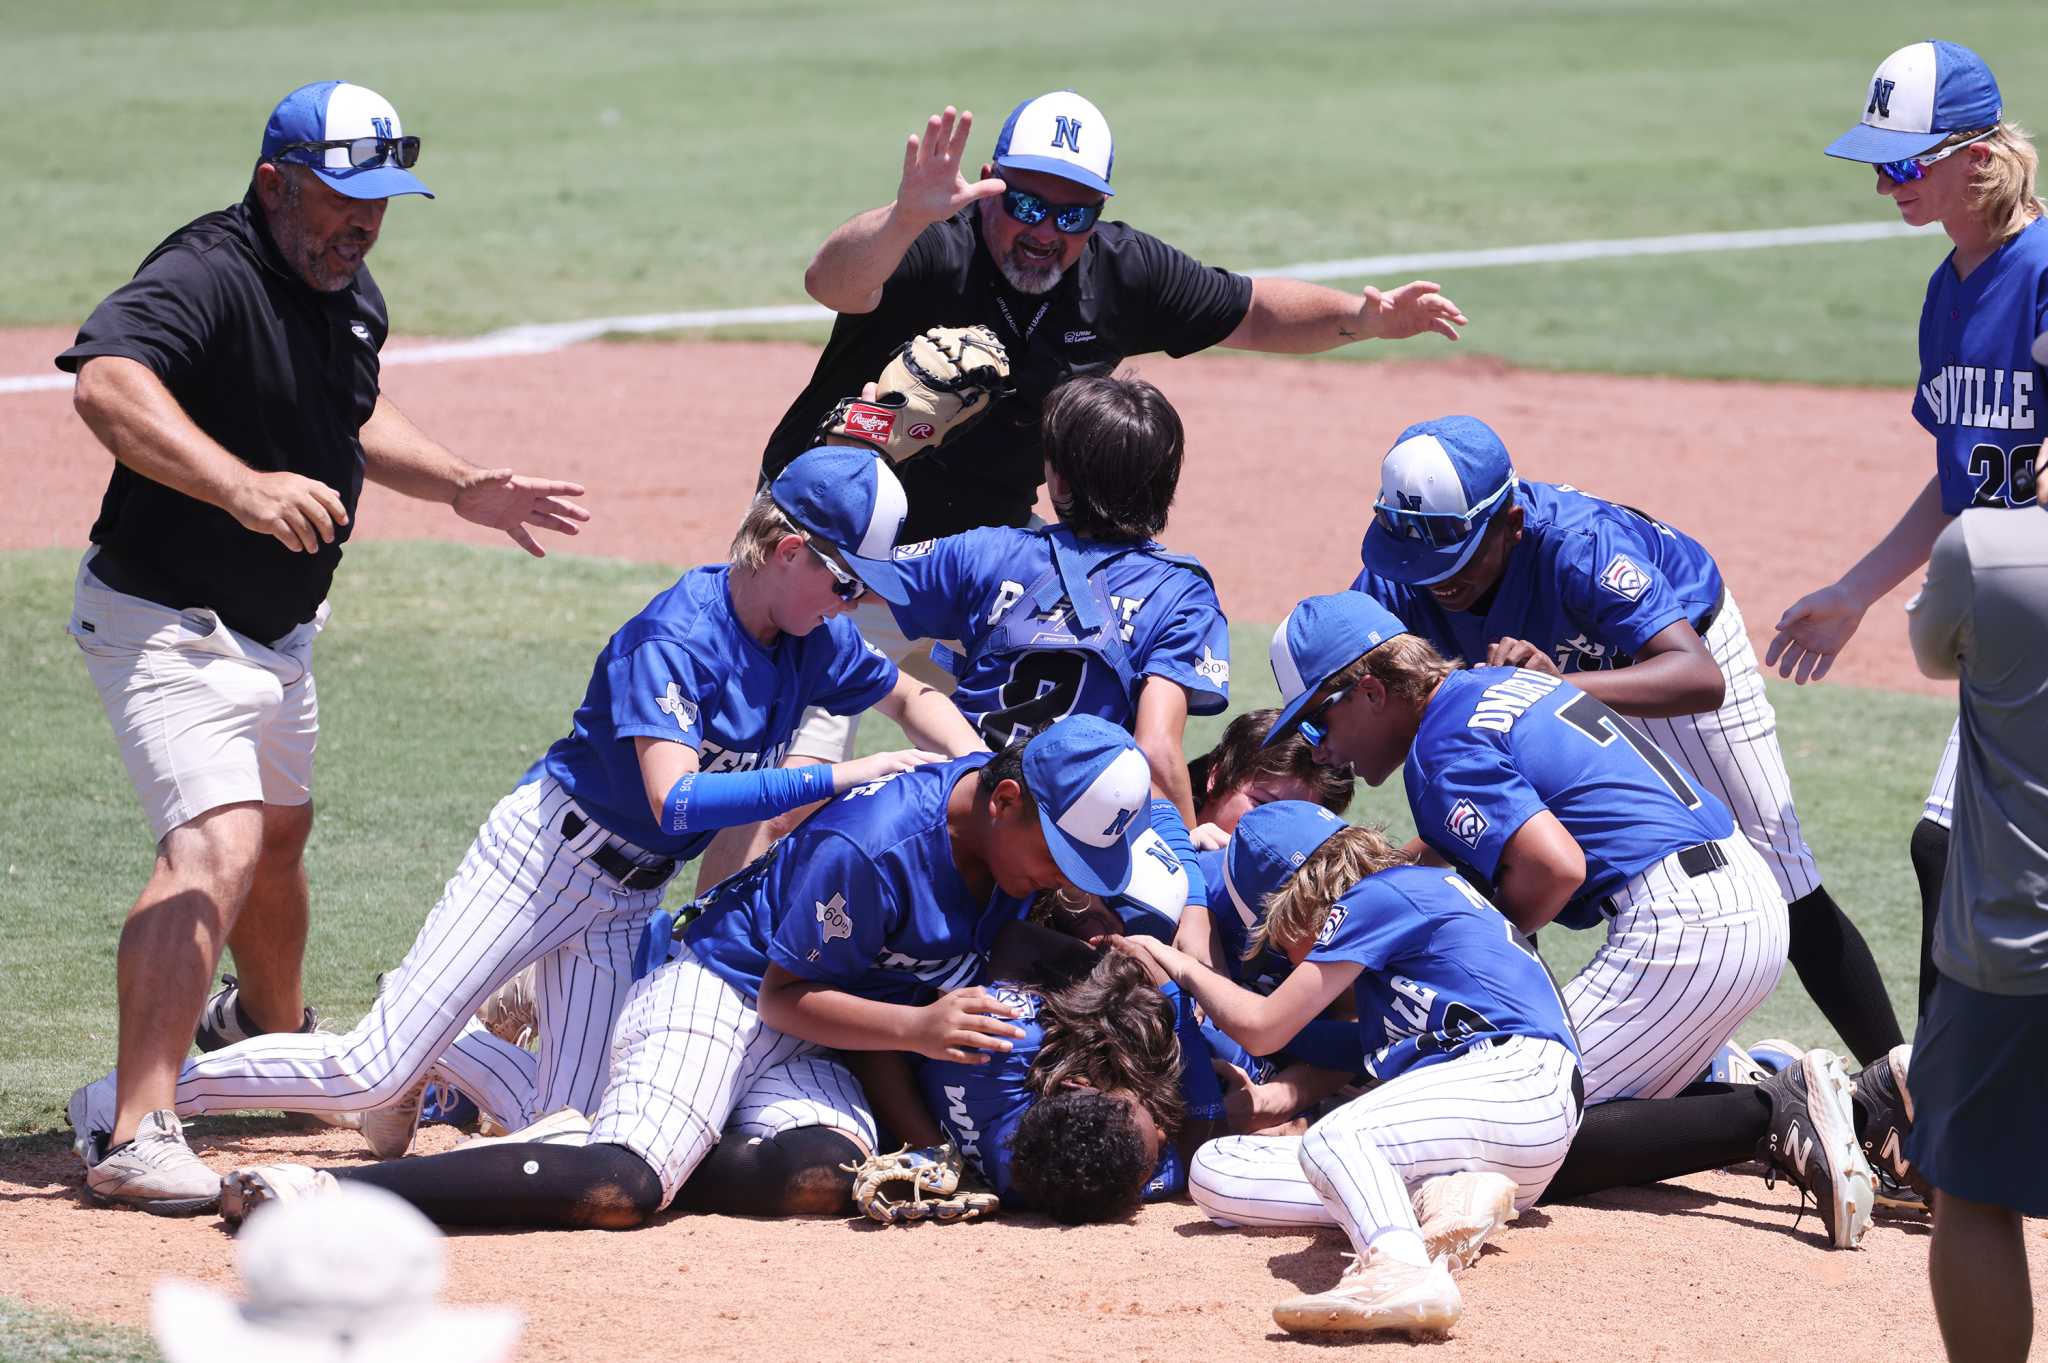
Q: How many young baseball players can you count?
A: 11